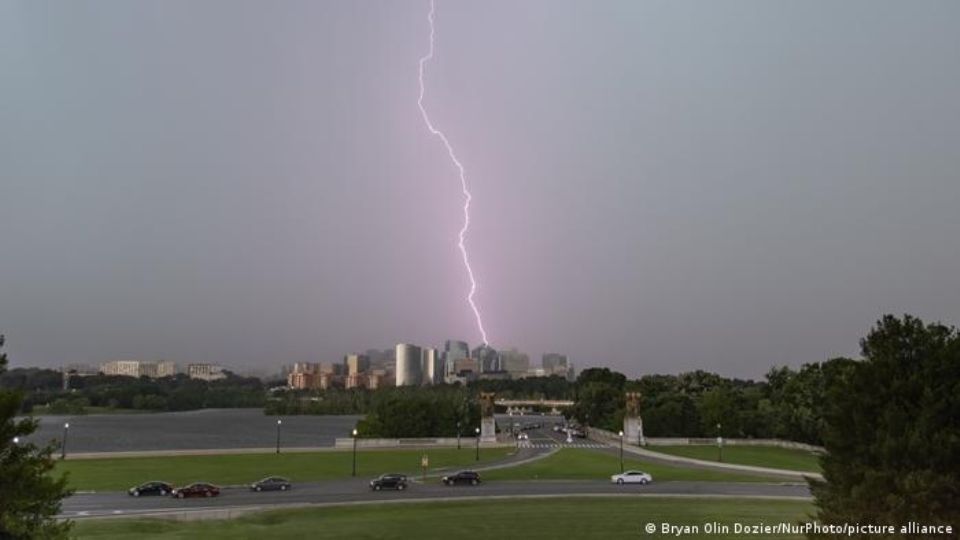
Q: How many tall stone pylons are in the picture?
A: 2